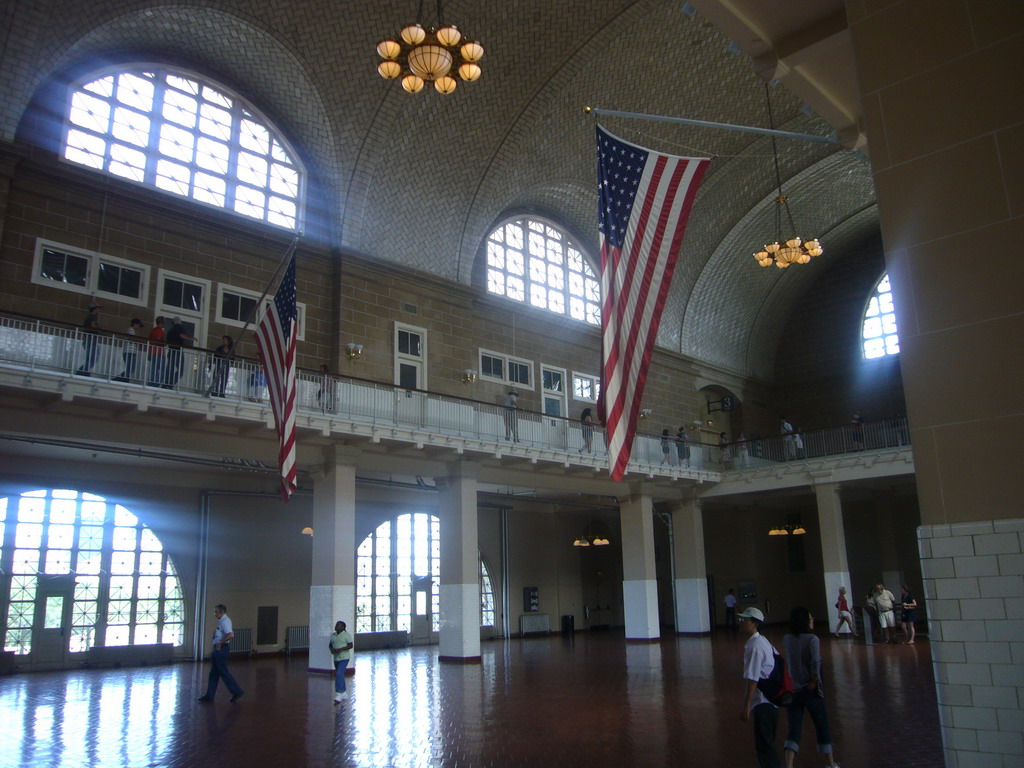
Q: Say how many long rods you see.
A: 2